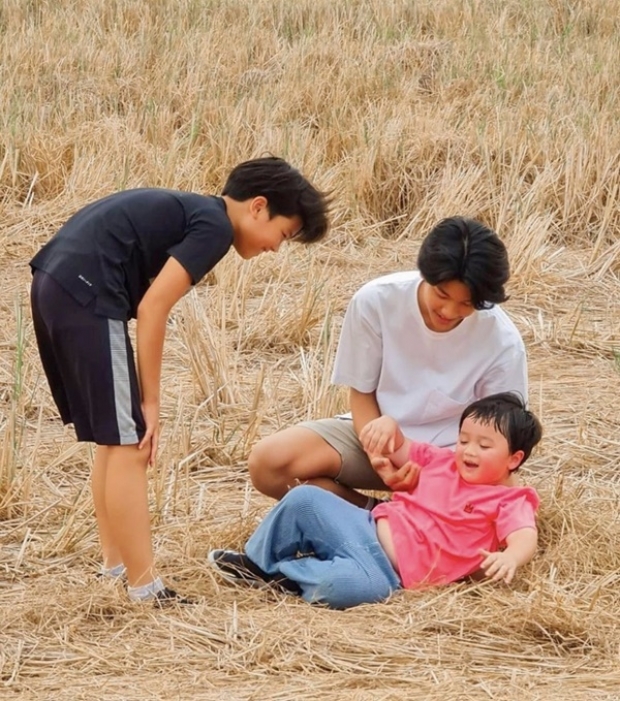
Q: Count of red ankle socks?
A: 0